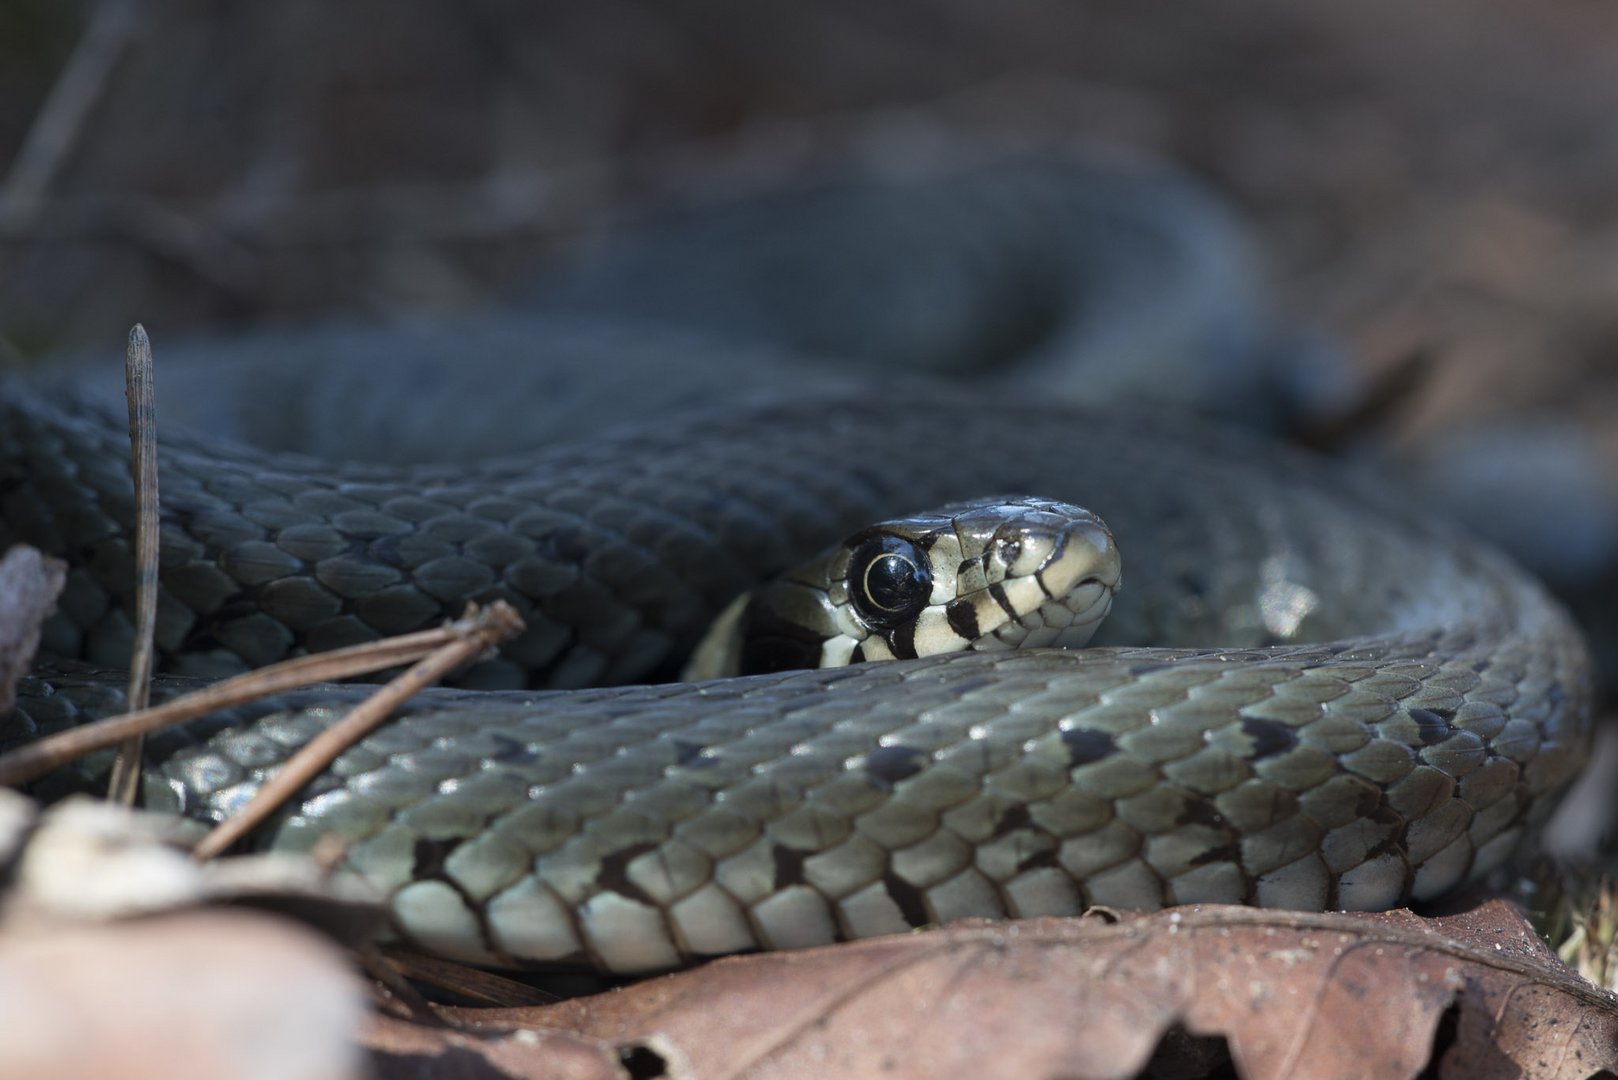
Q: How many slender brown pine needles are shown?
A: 3